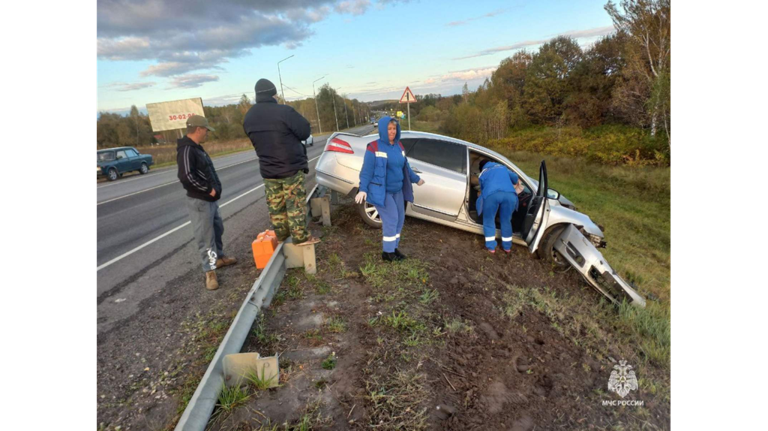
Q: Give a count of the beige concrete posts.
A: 3